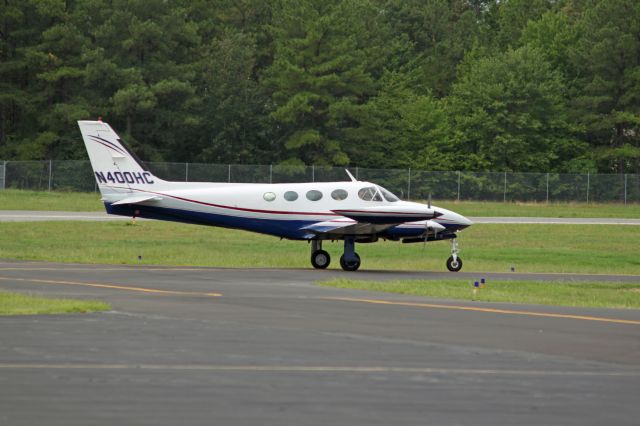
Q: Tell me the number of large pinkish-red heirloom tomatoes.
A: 0